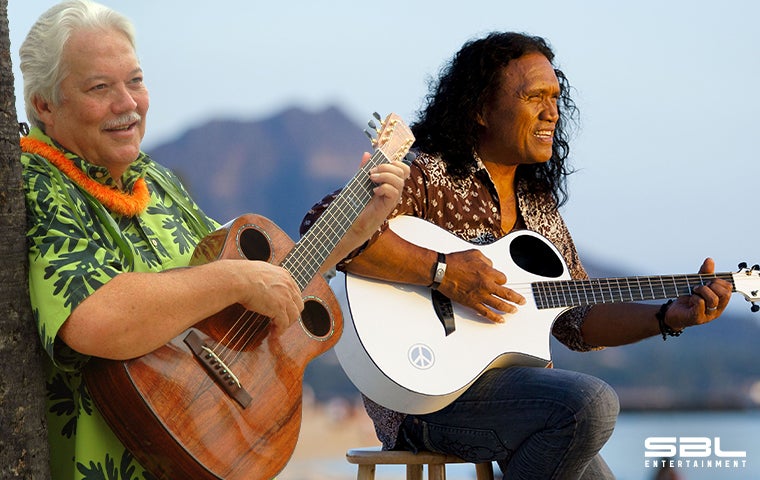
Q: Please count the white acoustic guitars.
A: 1